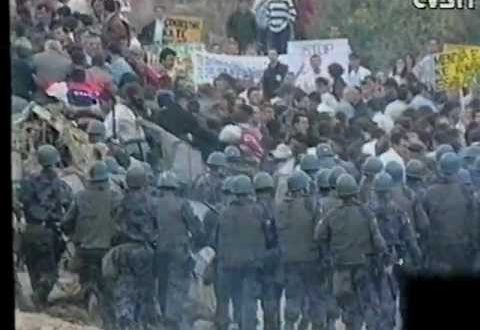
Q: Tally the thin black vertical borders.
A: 1